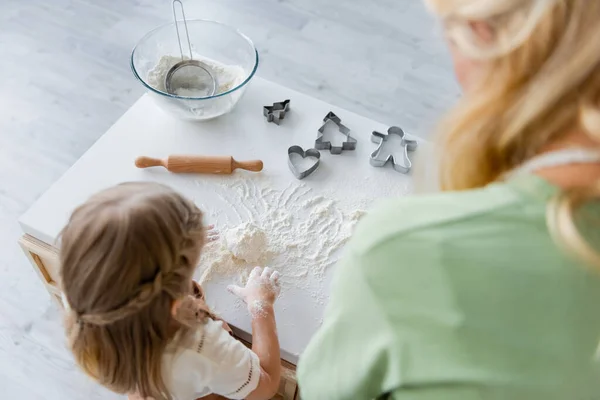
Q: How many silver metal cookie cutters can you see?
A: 4